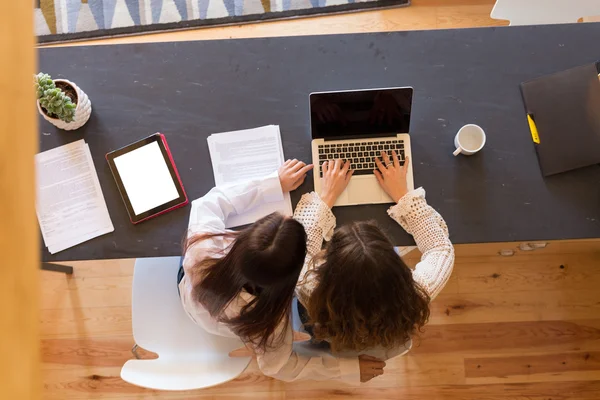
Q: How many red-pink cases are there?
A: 1